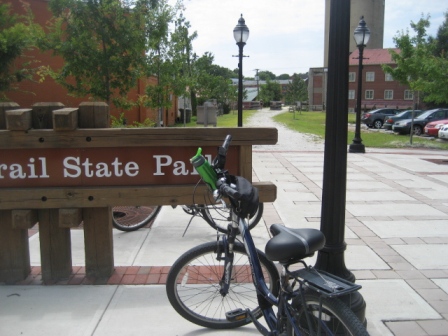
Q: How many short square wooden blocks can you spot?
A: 4